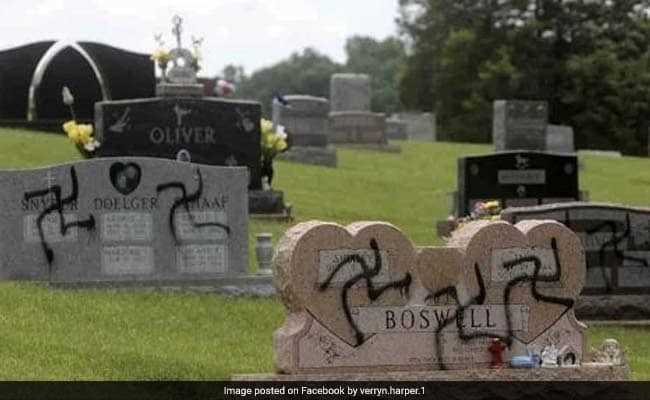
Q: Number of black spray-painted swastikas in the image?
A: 6